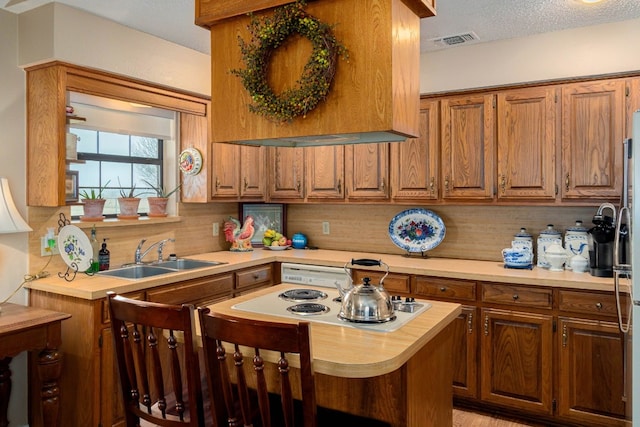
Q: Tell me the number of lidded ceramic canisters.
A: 3